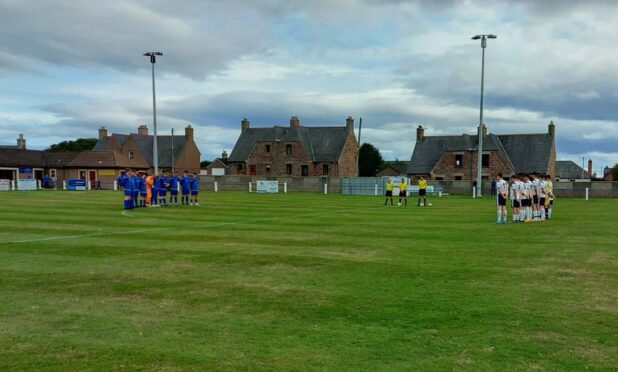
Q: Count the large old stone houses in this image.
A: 3